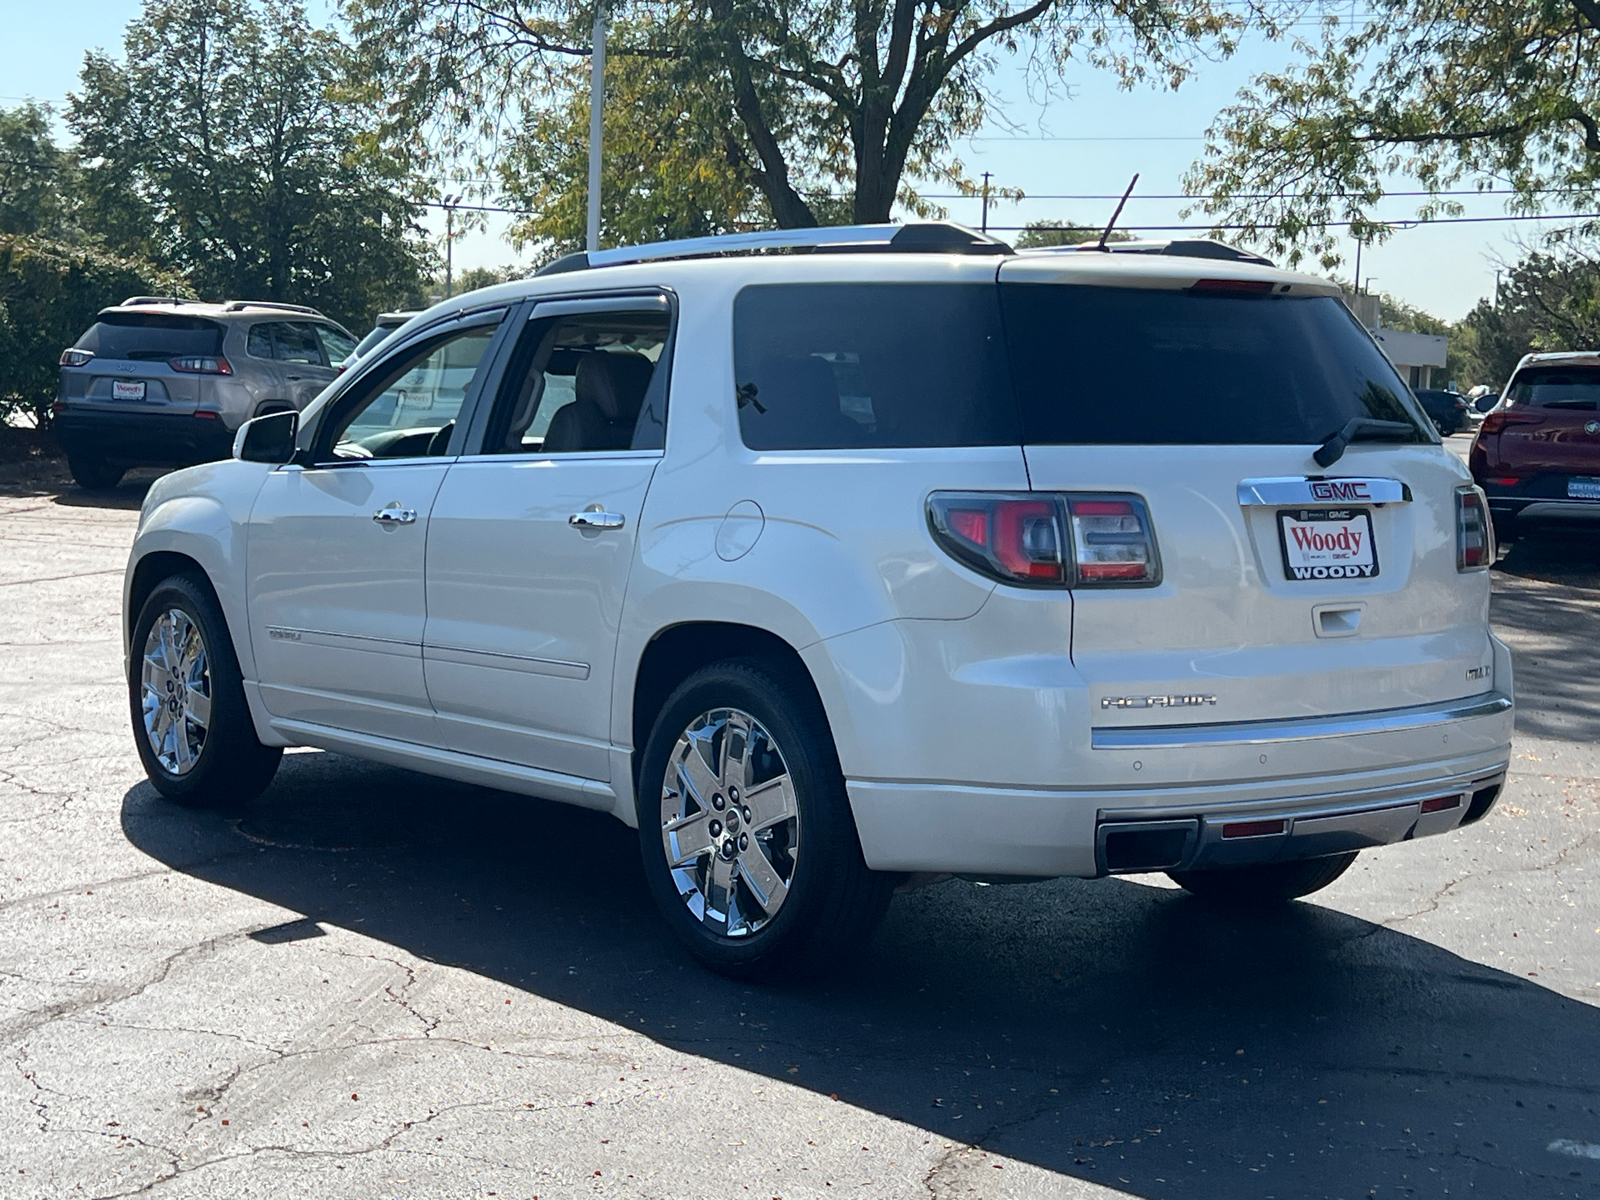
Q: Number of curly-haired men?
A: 0